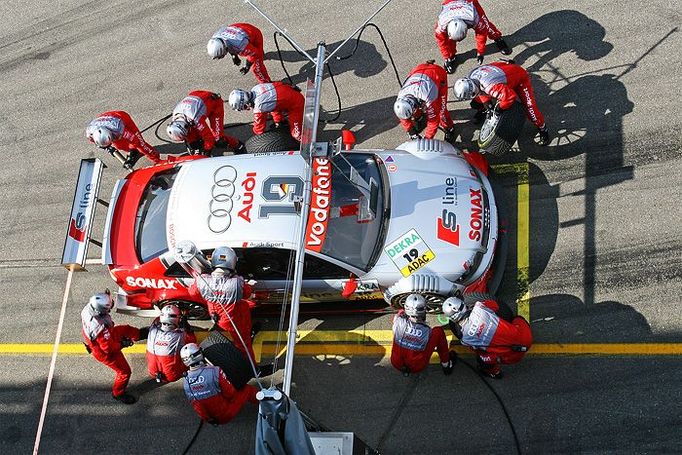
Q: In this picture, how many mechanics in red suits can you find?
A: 13